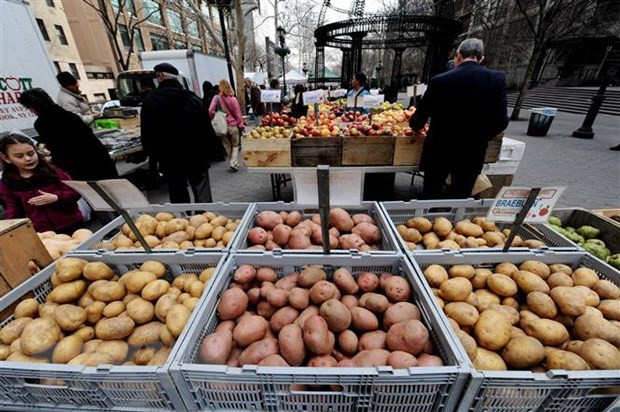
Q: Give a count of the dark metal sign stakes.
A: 3